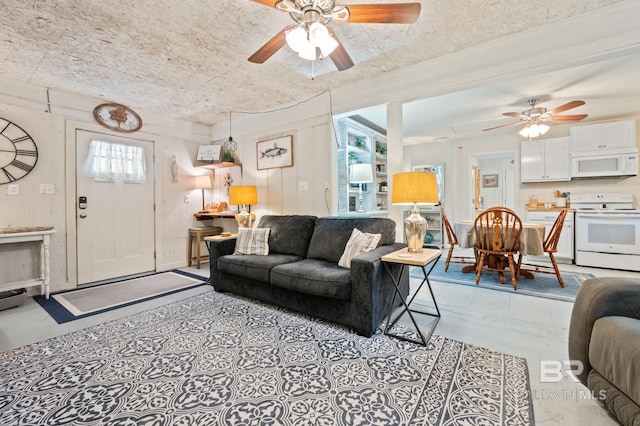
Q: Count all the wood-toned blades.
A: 8